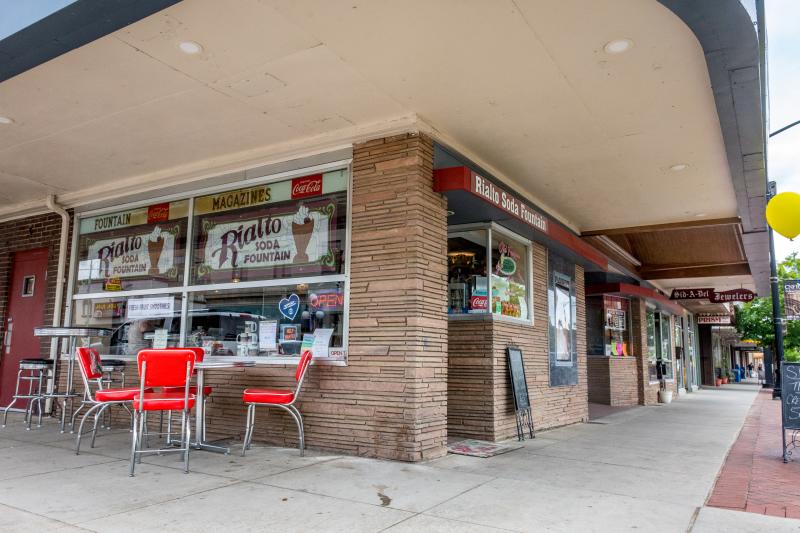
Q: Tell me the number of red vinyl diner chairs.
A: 4